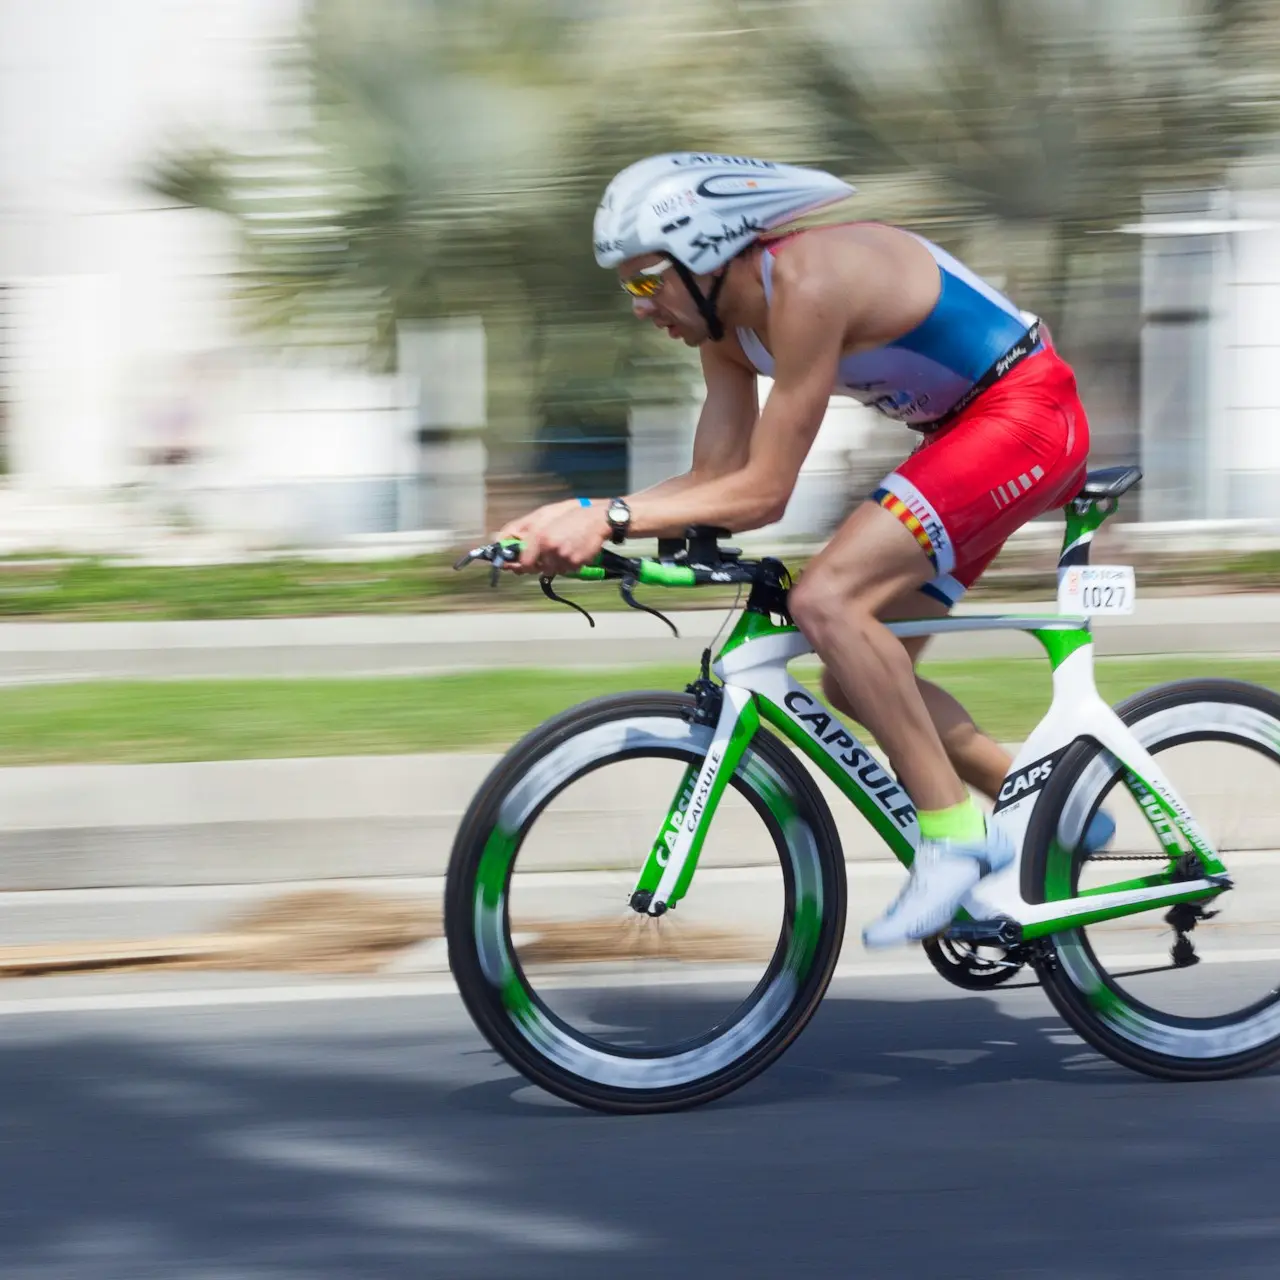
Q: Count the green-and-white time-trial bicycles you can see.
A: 1